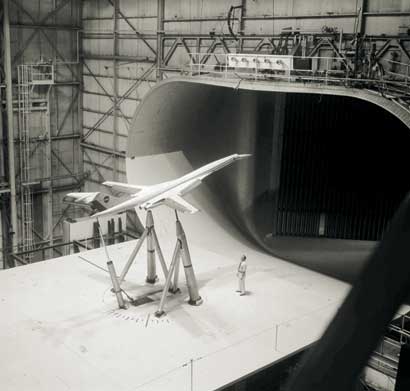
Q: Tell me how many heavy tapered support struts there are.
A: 2